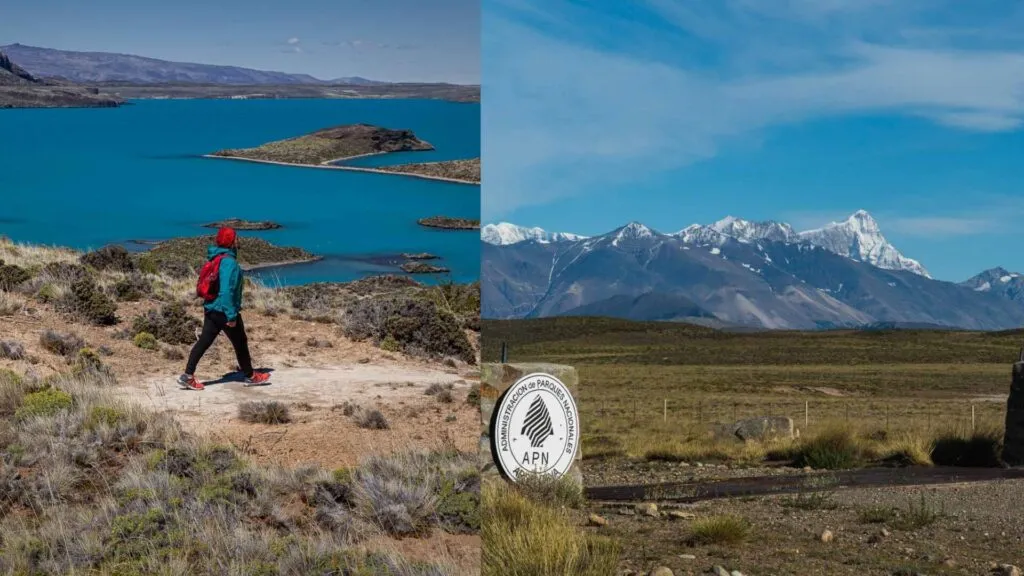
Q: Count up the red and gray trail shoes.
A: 2